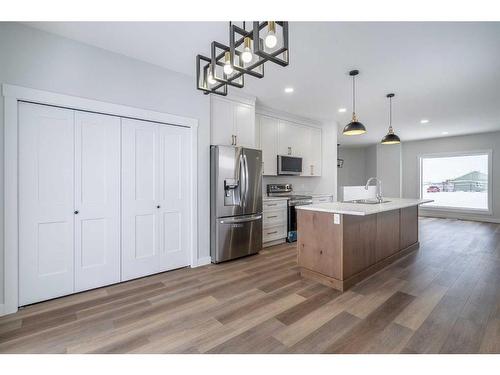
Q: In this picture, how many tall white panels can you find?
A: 4